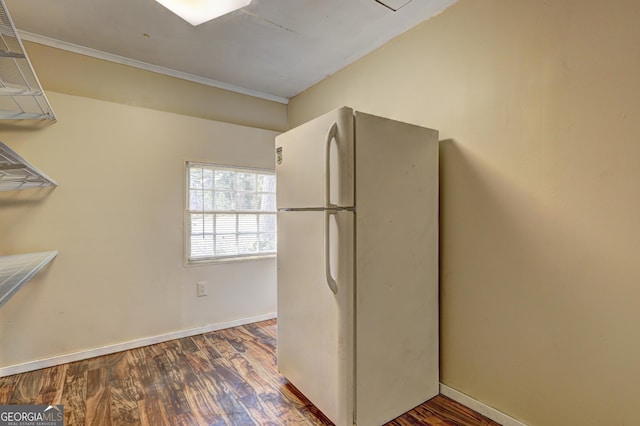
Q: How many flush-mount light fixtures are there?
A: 1